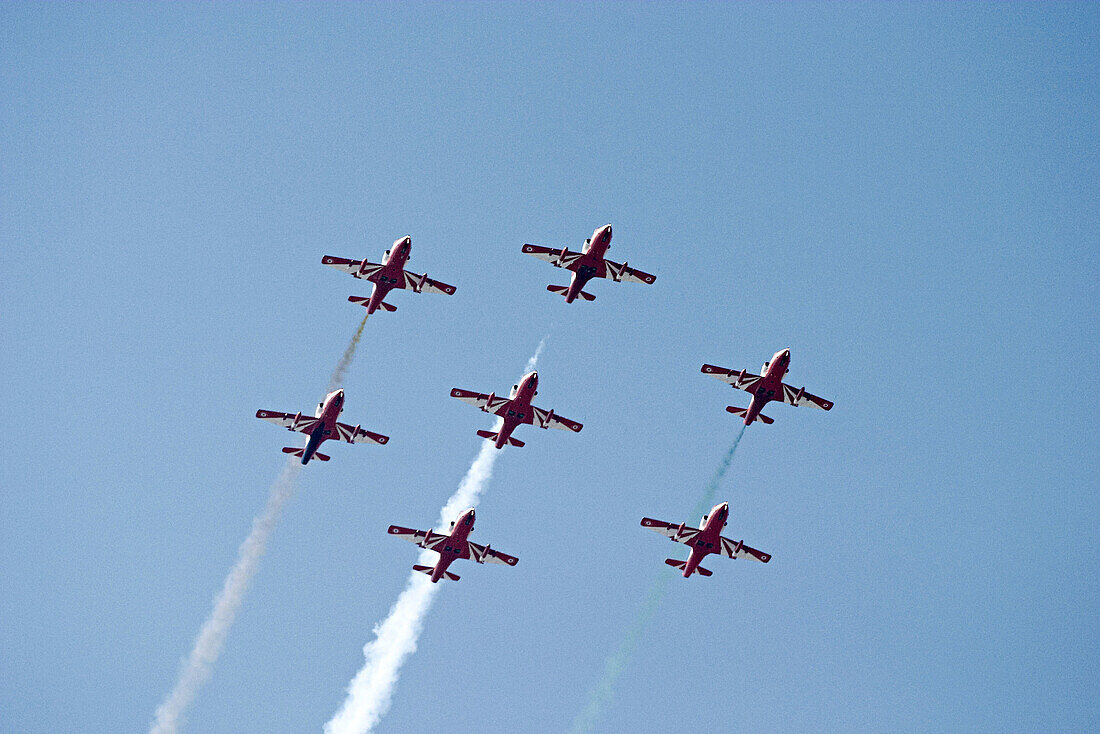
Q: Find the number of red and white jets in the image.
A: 7